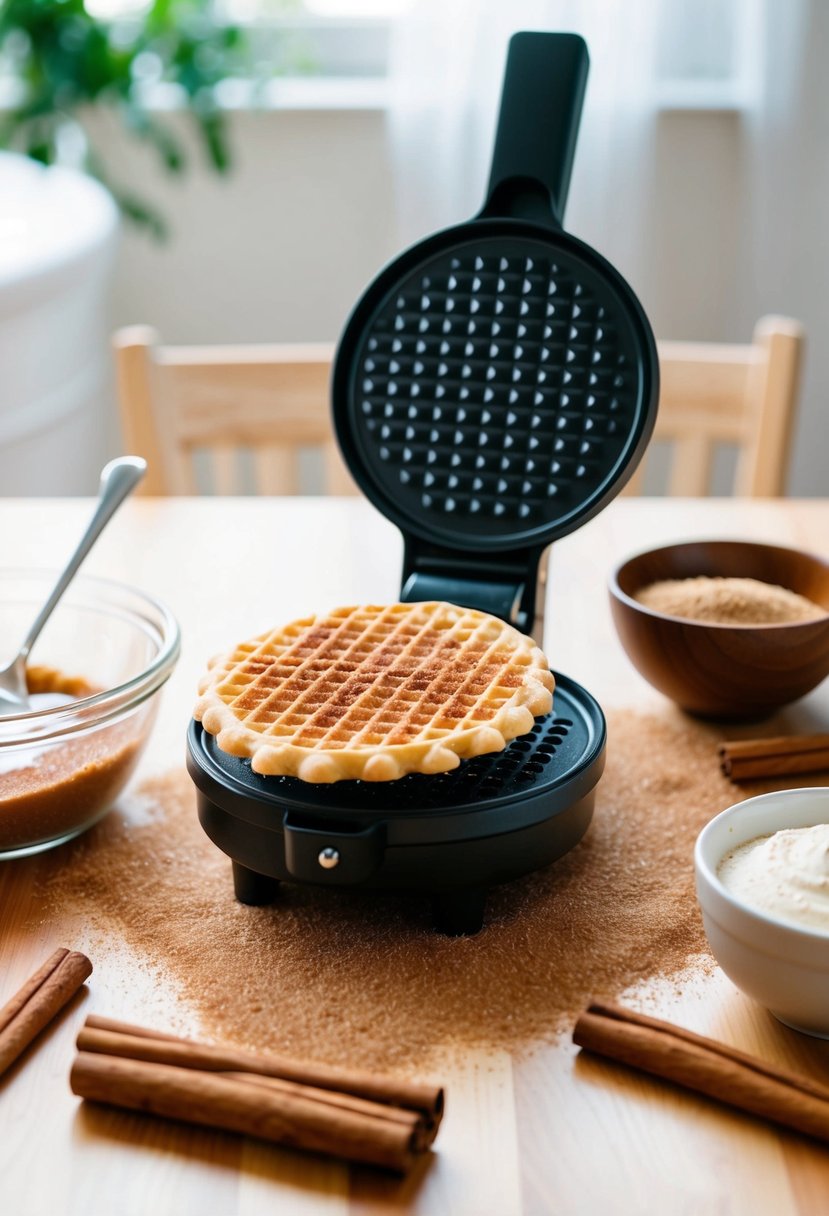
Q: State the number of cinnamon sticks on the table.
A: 5